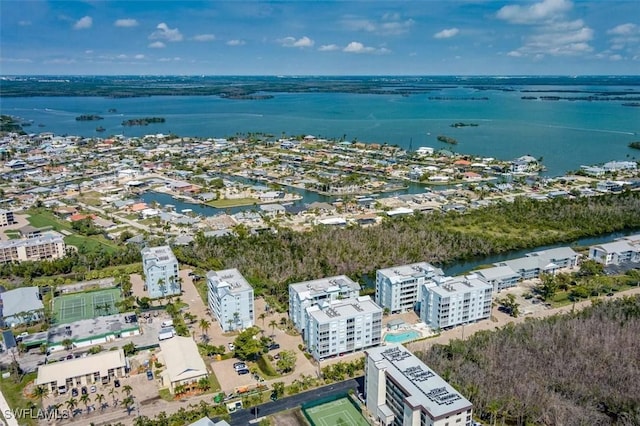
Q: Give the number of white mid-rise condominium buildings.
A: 7